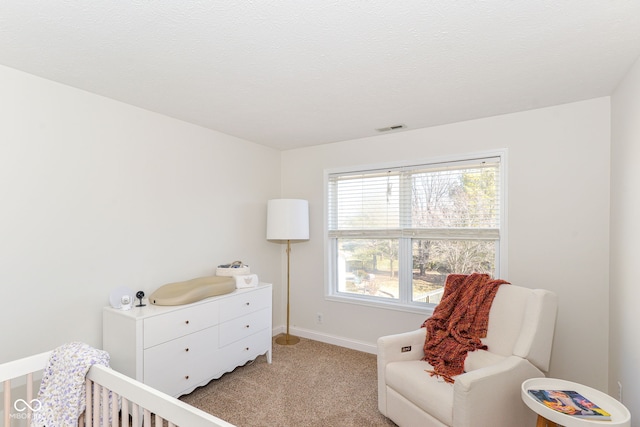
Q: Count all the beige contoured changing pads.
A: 1